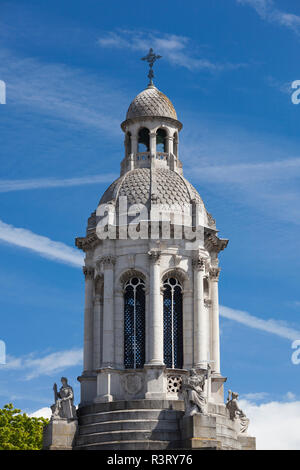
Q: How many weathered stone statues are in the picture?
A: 3